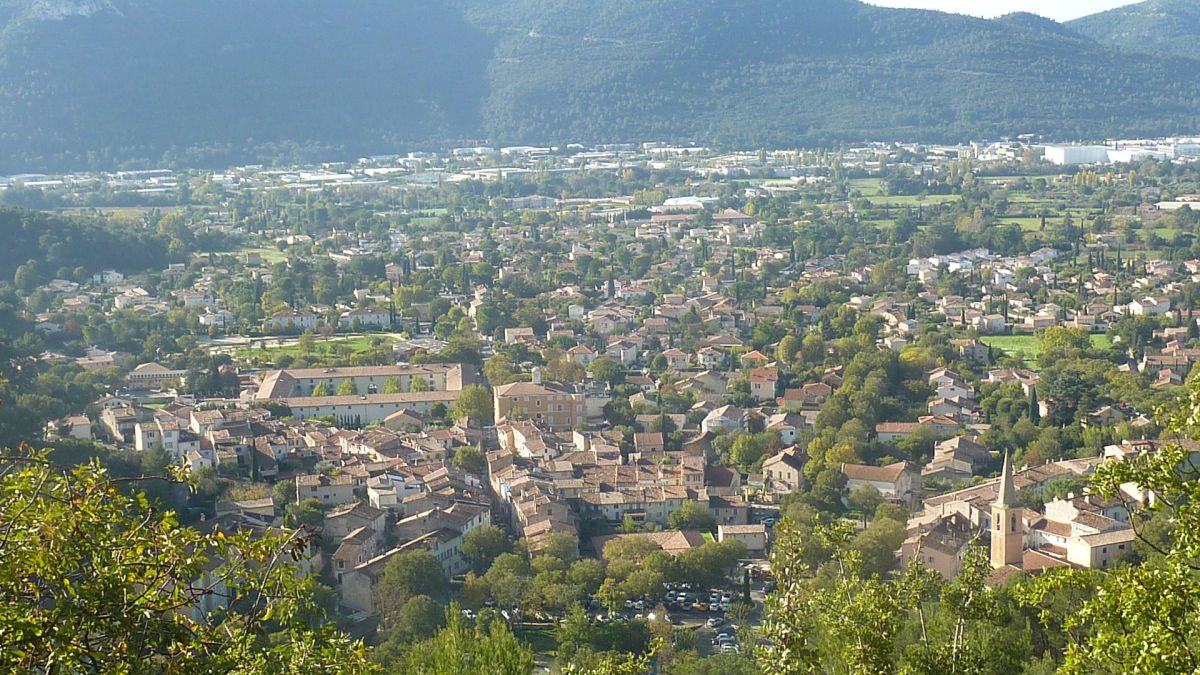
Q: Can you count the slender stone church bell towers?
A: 1